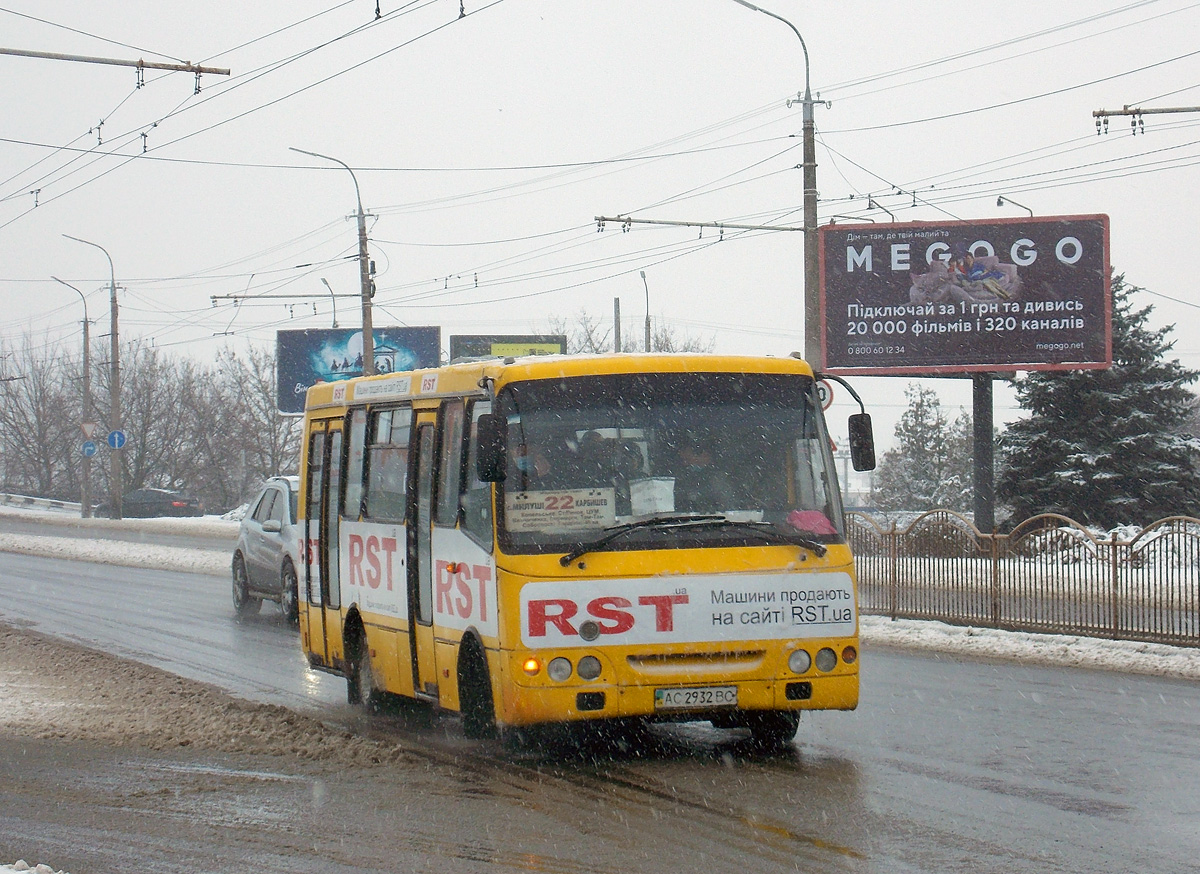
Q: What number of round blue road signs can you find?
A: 2